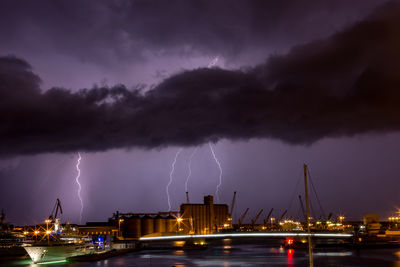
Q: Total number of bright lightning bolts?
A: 4